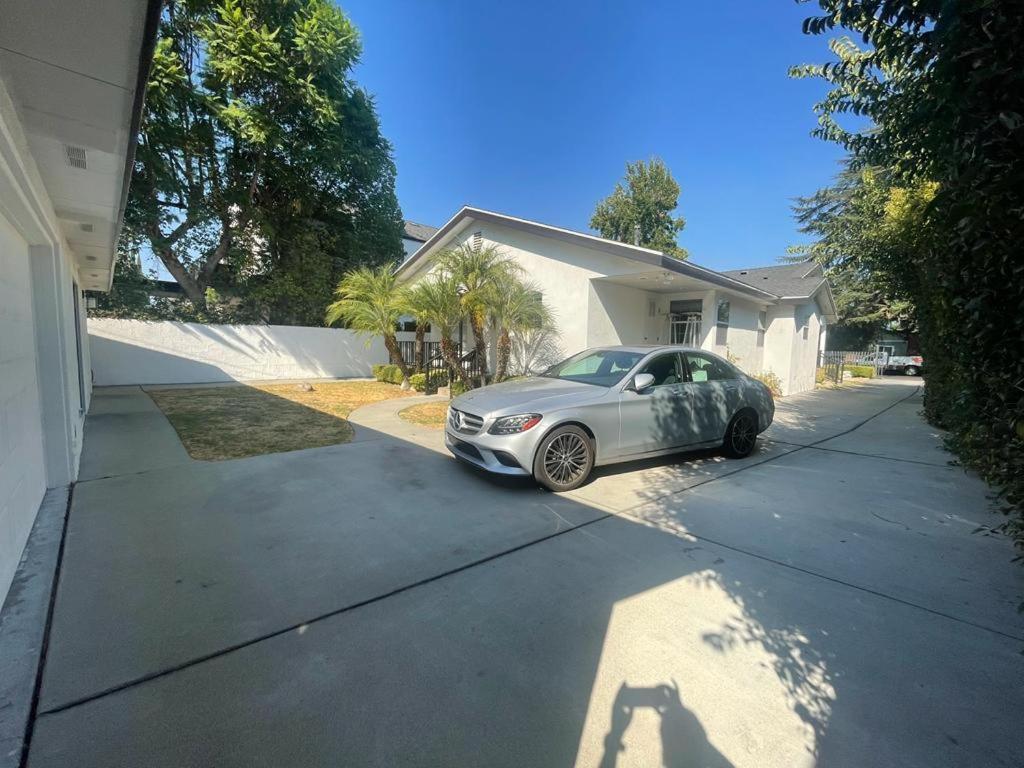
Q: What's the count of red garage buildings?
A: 0